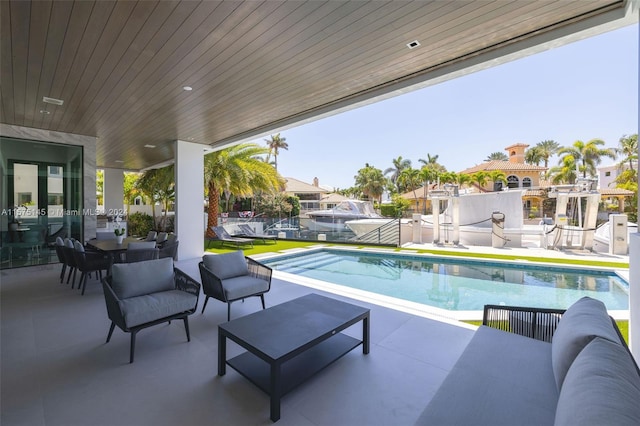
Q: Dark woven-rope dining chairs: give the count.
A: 8